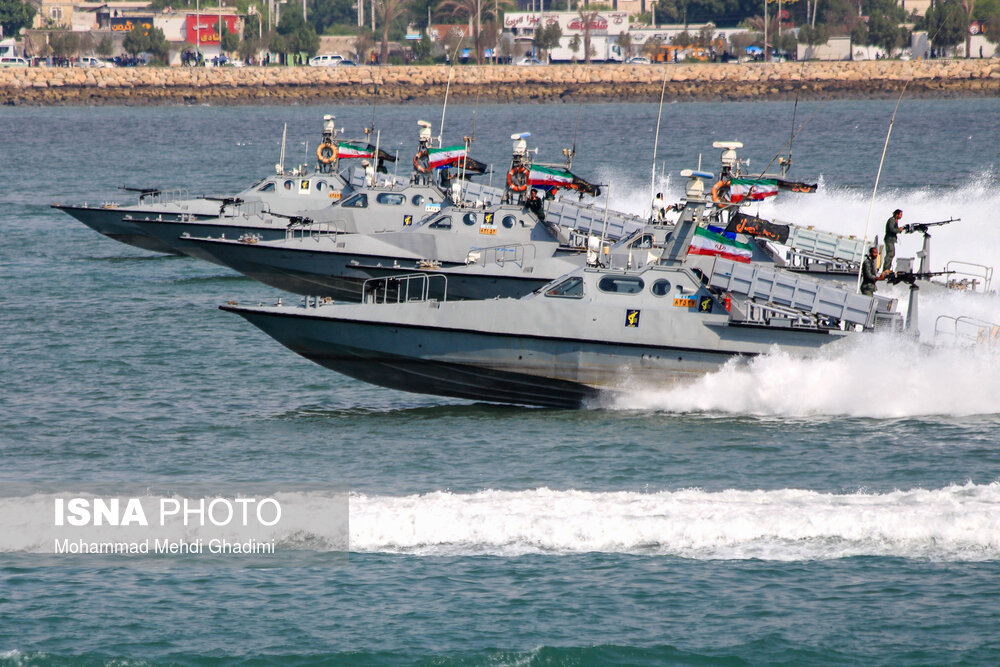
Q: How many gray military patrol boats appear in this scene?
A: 5